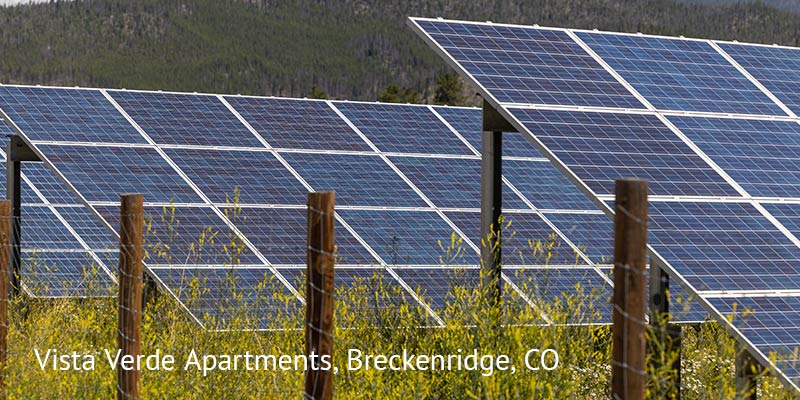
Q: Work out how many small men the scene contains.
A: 0